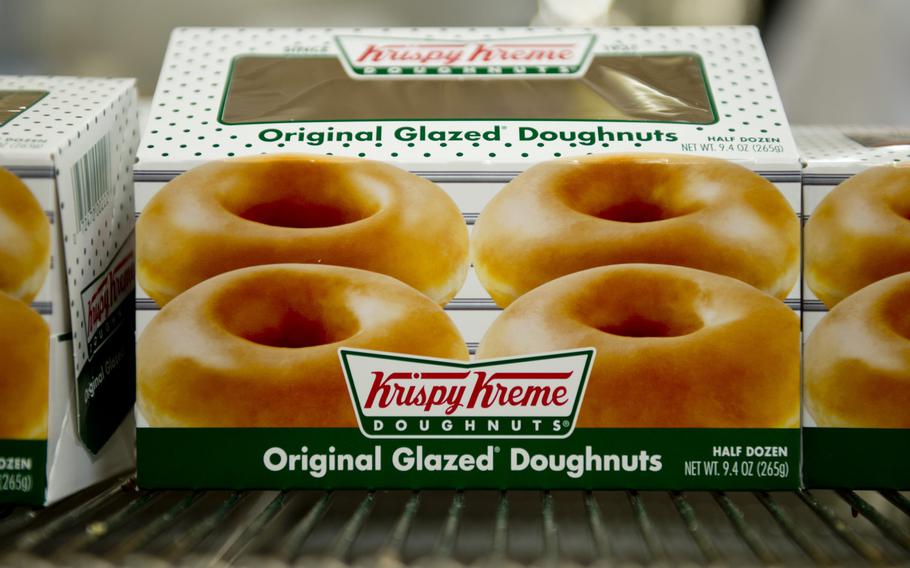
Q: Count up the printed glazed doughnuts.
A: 8